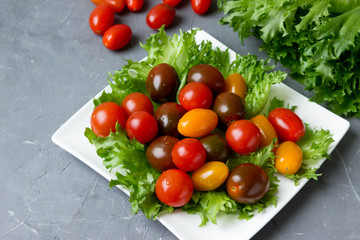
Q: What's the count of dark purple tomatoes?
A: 7